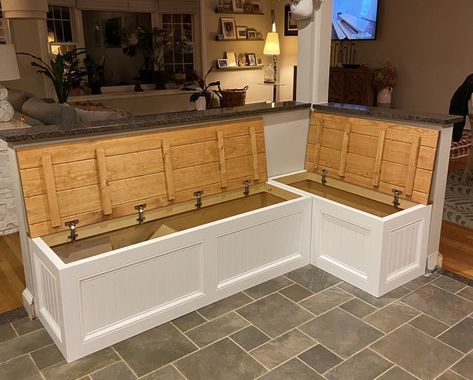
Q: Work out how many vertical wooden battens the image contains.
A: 9